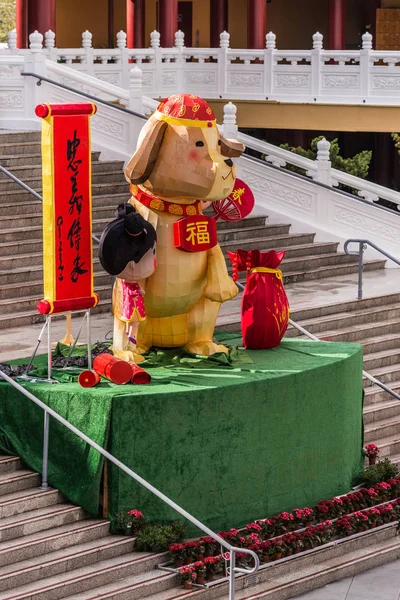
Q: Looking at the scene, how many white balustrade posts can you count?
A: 14